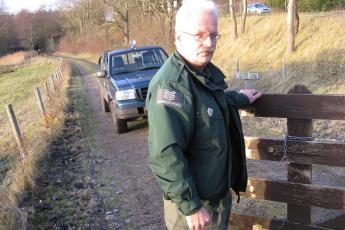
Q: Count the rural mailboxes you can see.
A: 0